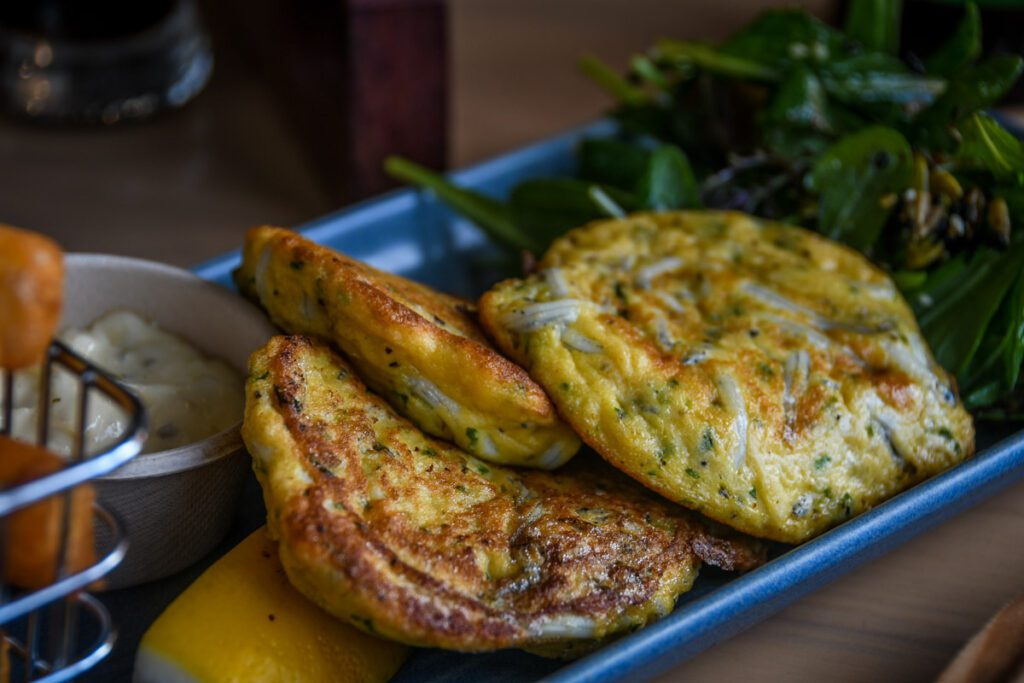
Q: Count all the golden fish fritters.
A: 3